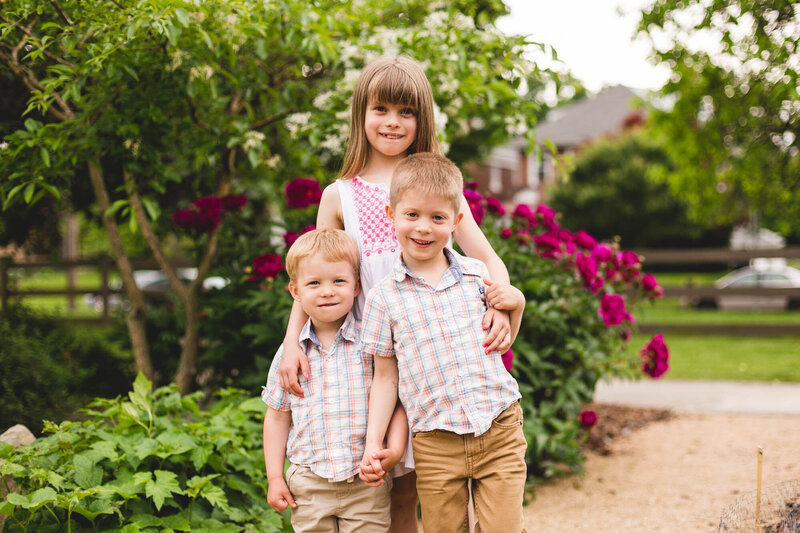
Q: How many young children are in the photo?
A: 3